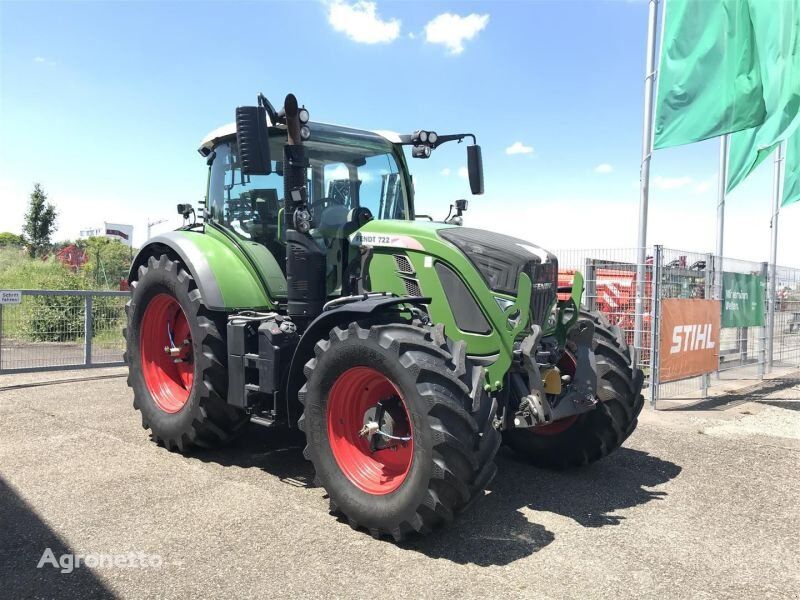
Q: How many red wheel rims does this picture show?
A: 3